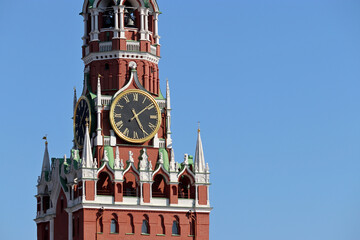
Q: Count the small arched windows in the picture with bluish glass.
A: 3